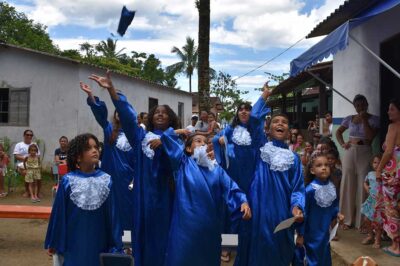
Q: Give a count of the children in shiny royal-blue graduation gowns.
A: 7